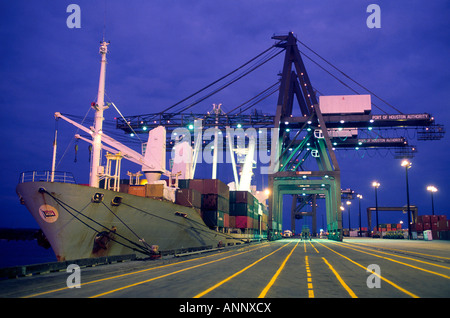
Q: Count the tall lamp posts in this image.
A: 6